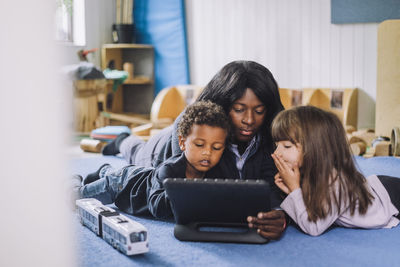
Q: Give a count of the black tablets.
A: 1